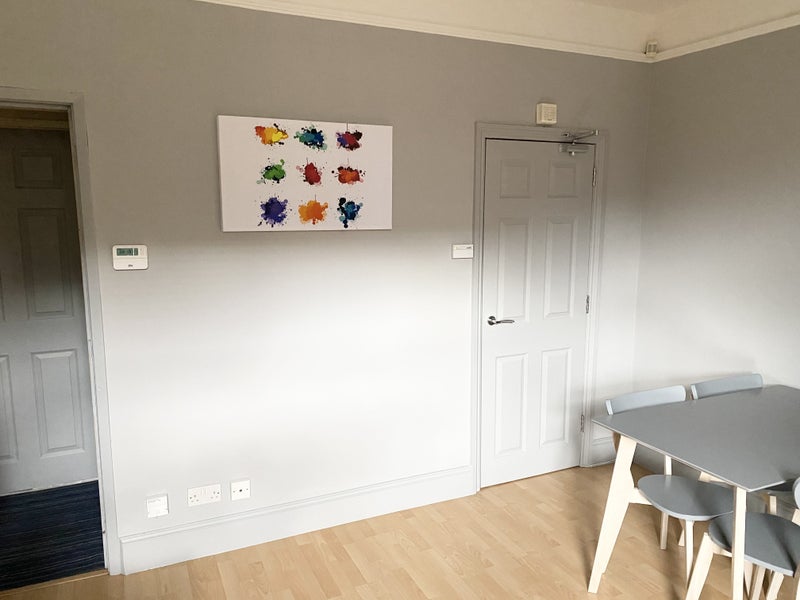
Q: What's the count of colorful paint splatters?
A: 9